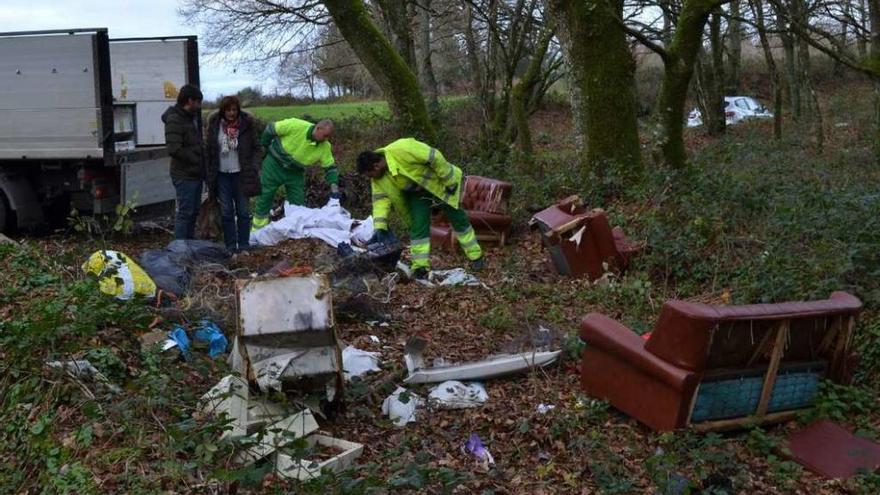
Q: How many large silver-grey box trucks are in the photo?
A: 1